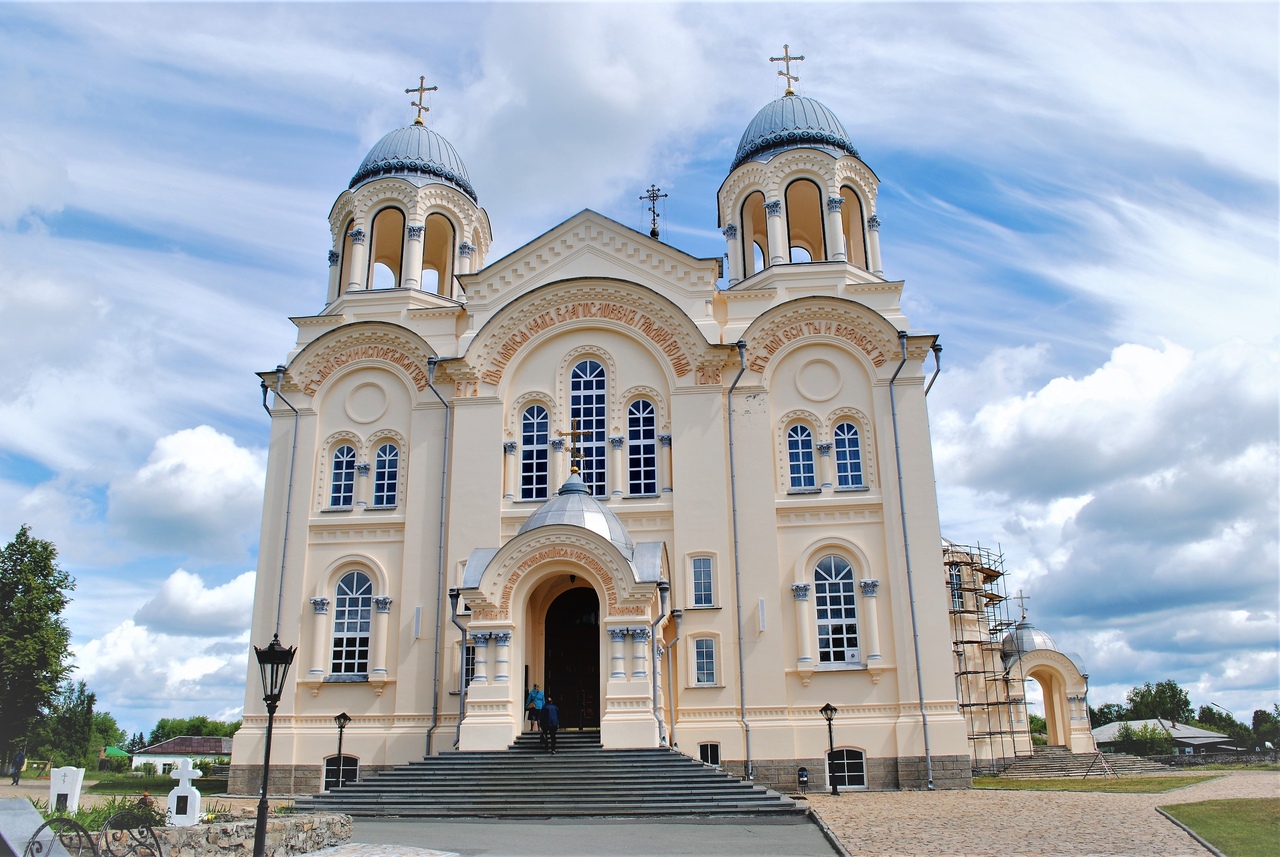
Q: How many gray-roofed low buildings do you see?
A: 1